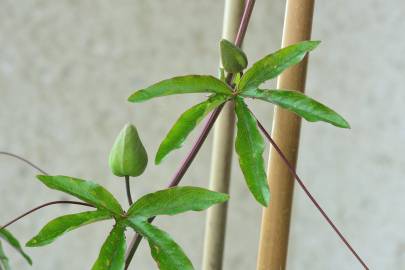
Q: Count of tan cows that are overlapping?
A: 0